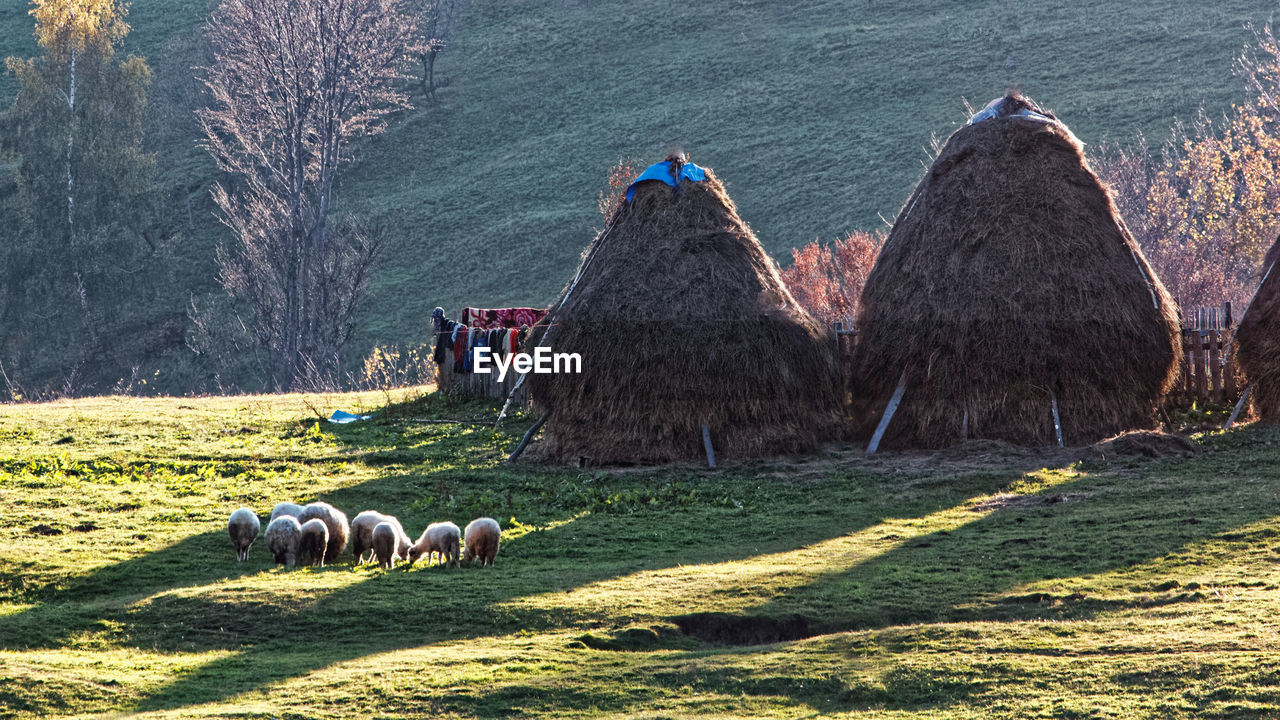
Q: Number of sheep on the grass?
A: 9